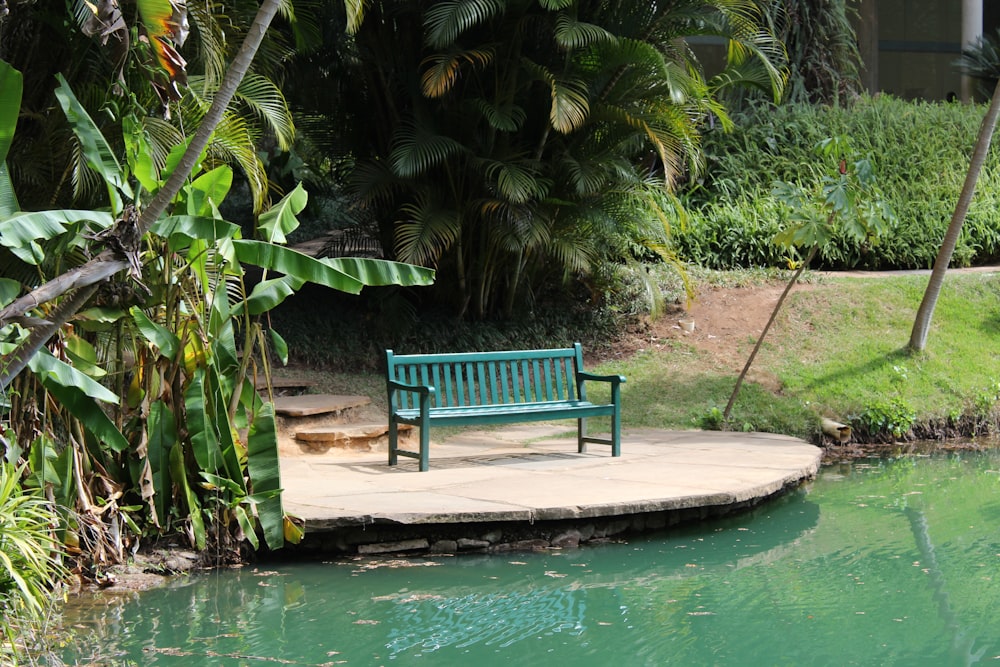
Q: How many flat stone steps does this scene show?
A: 3